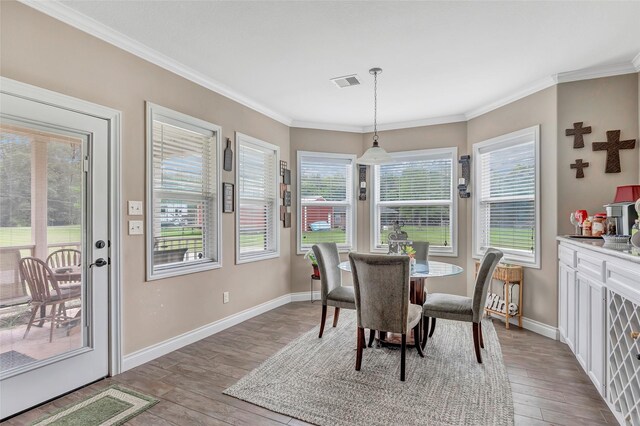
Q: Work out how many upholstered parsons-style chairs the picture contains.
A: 4